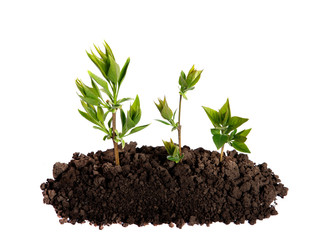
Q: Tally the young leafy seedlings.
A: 3